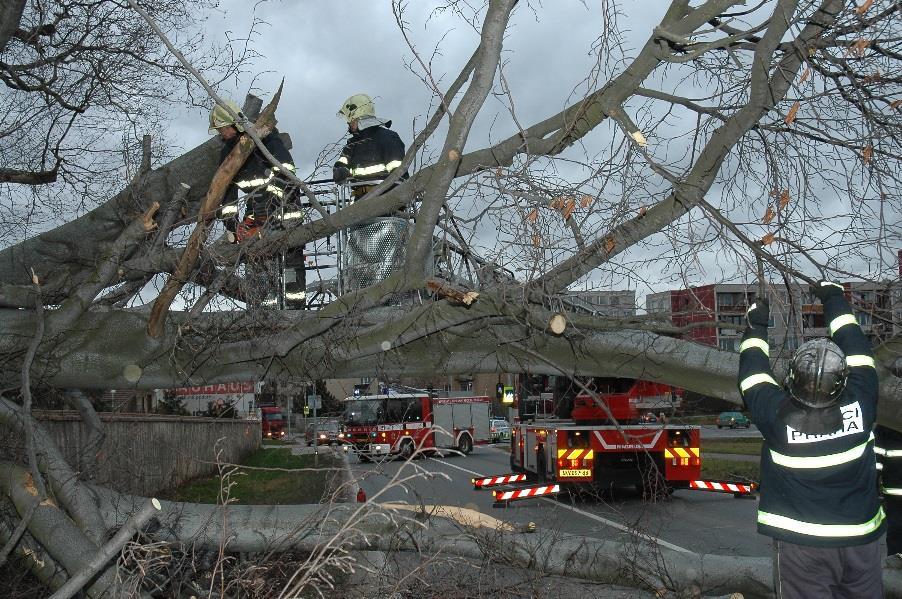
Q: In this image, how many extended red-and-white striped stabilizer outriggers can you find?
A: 3